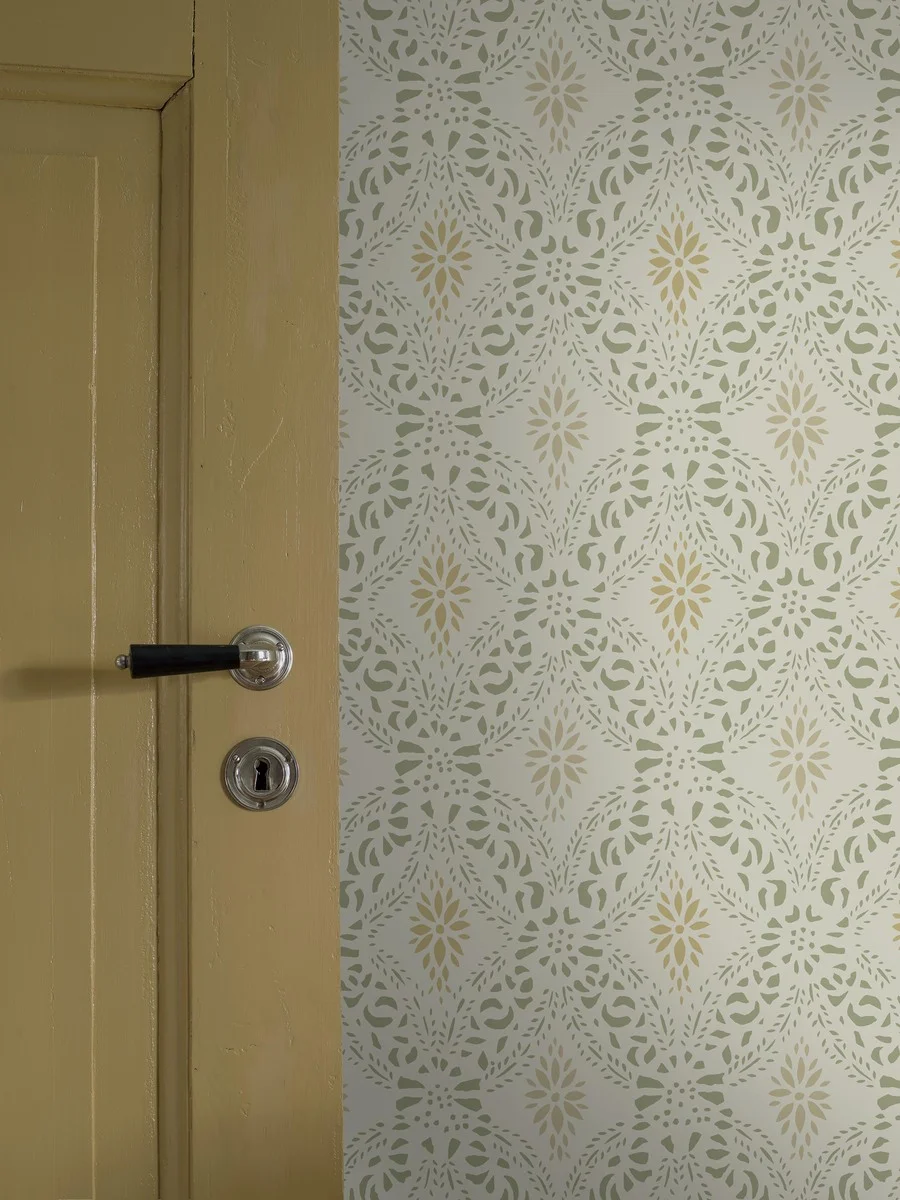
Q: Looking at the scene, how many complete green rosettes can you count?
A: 14